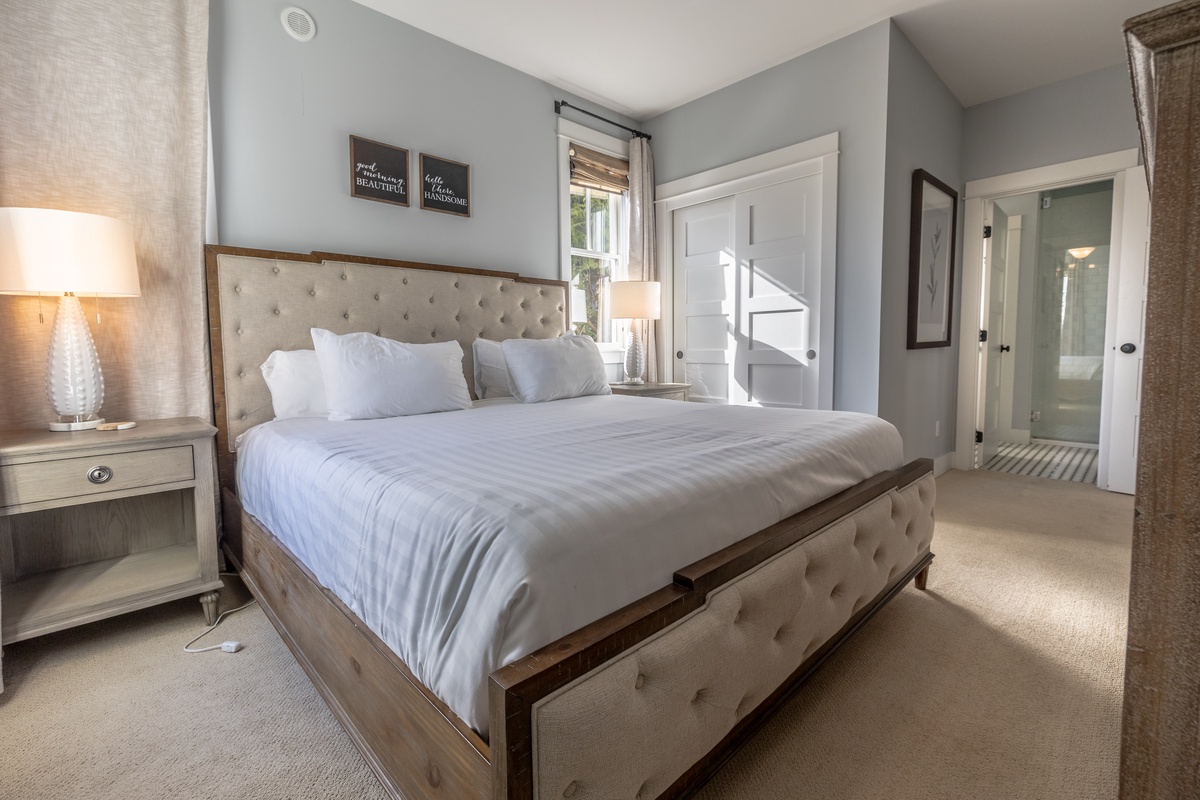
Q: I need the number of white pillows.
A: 4